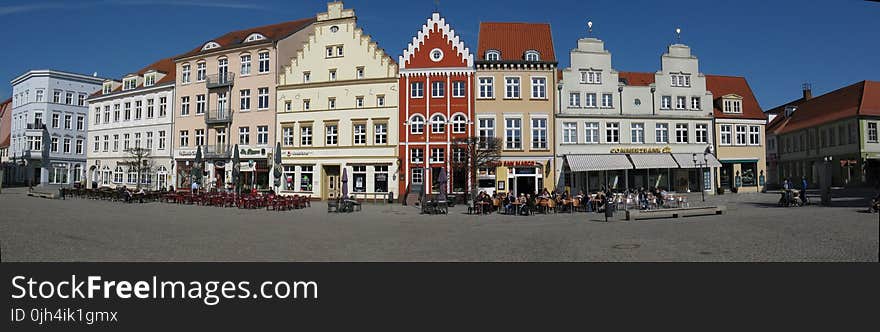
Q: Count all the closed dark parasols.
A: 5